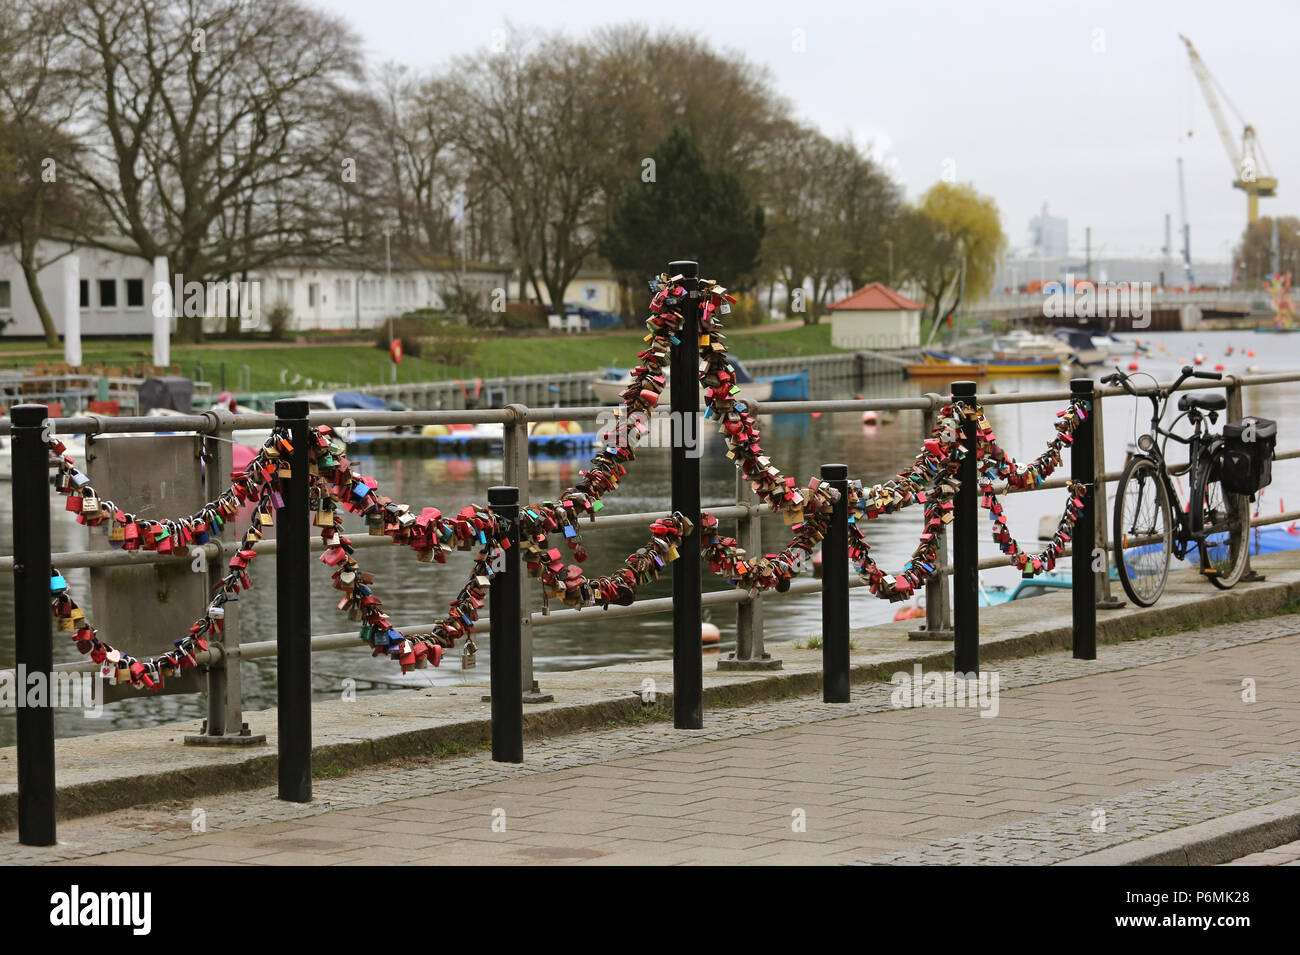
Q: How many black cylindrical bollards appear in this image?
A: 7